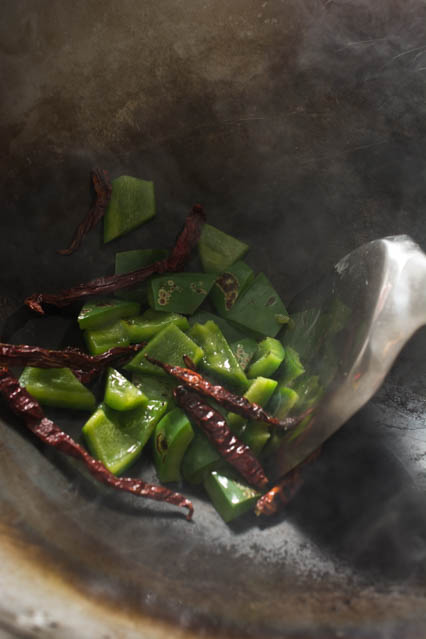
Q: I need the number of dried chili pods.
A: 7